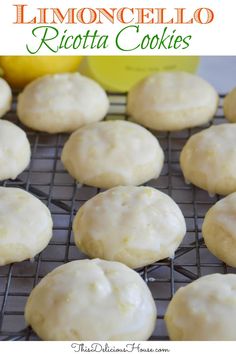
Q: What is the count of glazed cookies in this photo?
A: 12